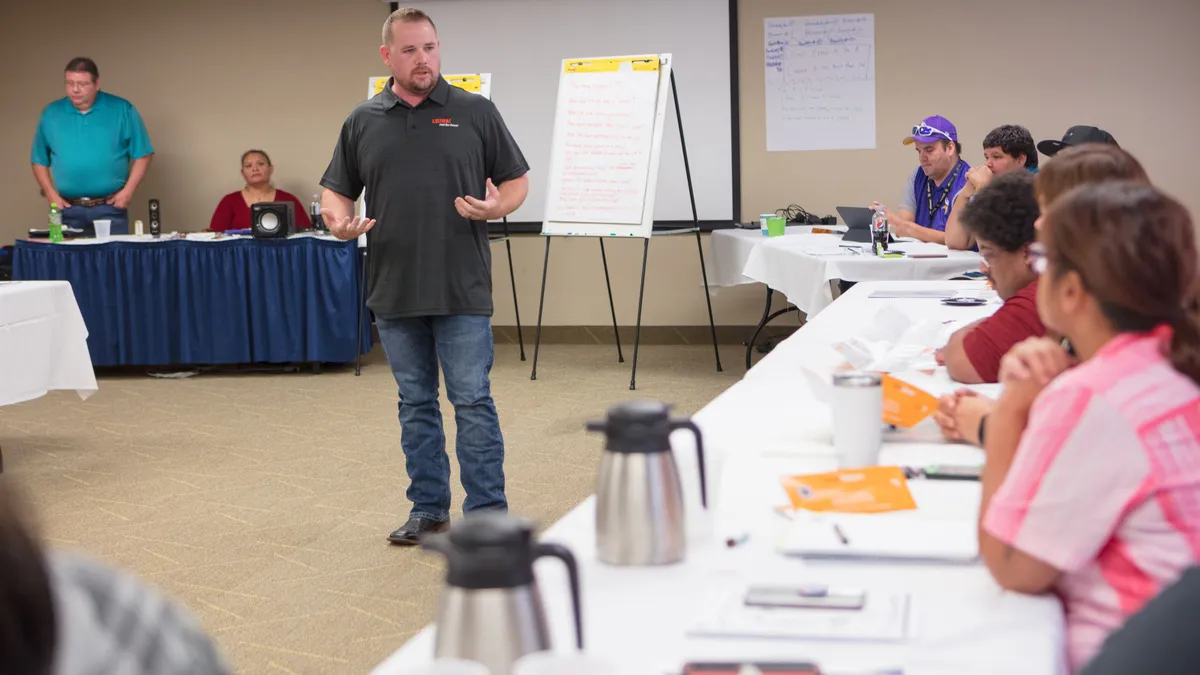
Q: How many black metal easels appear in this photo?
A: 2